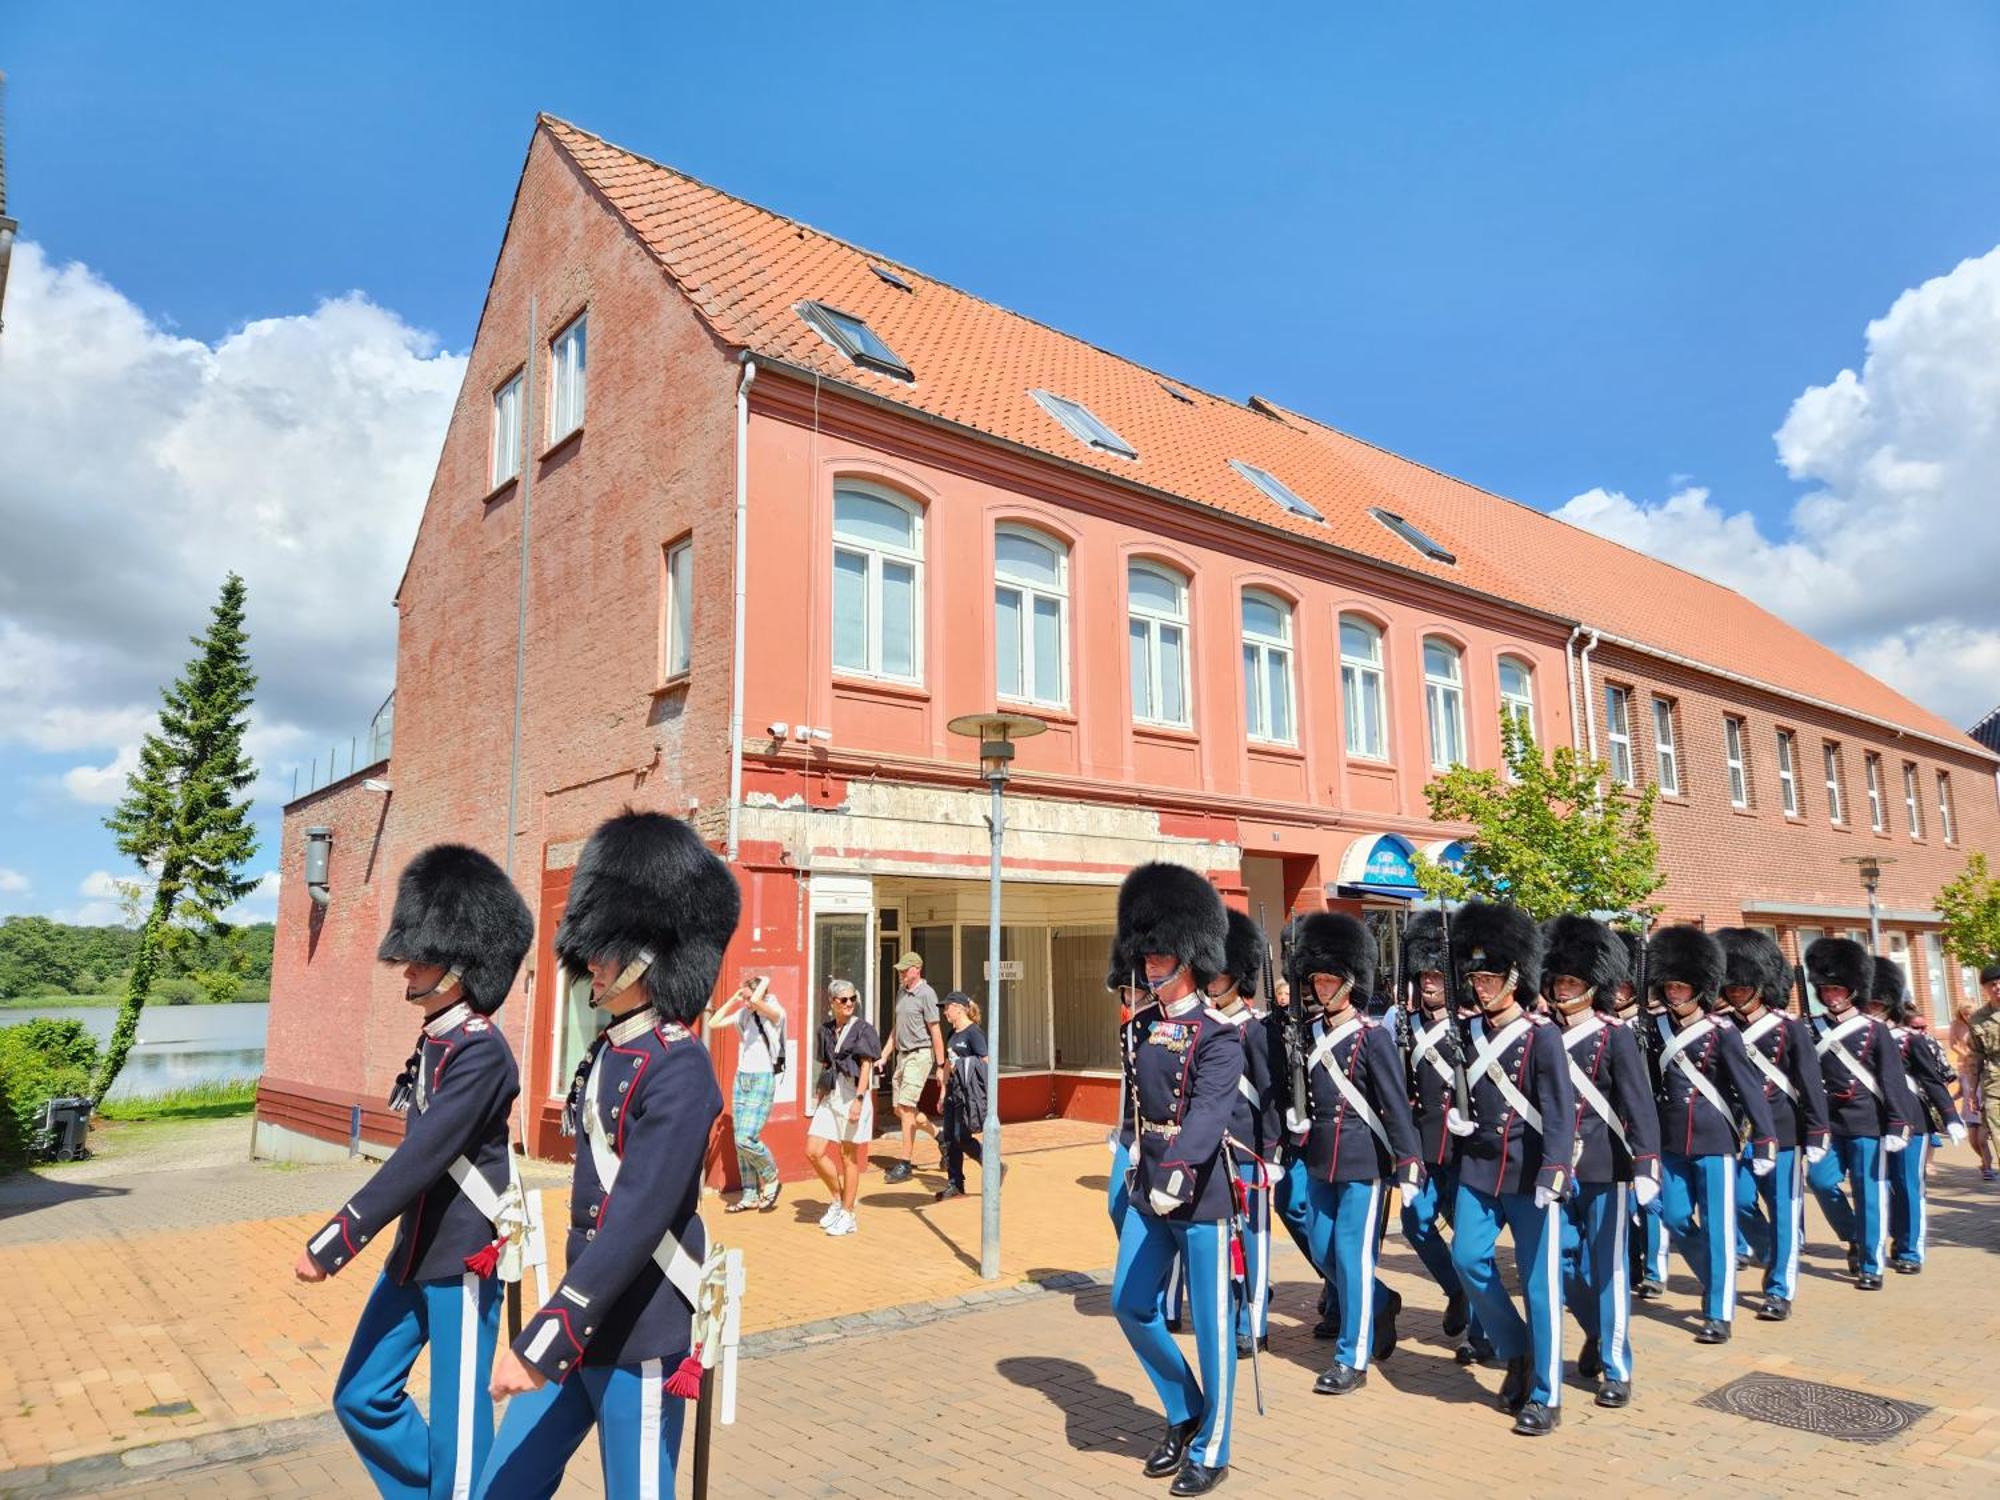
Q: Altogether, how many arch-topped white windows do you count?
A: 7